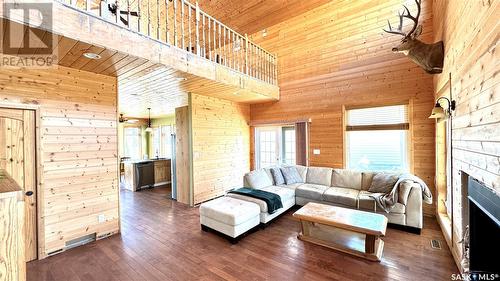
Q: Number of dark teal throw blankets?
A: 1